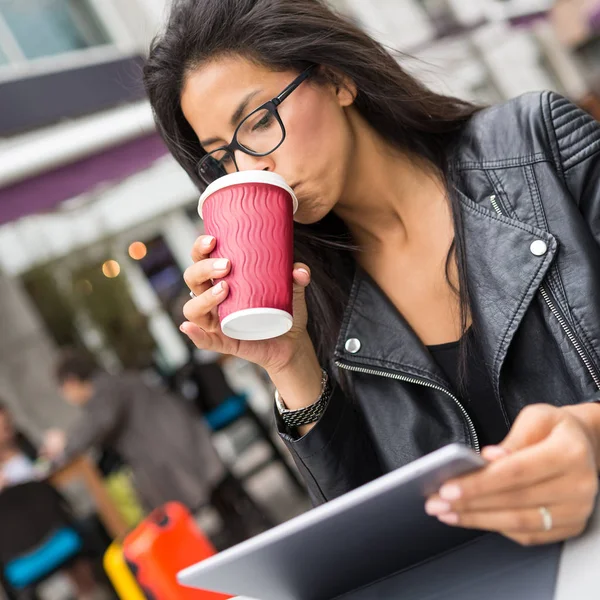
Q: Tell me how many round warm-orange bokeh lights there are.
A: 2